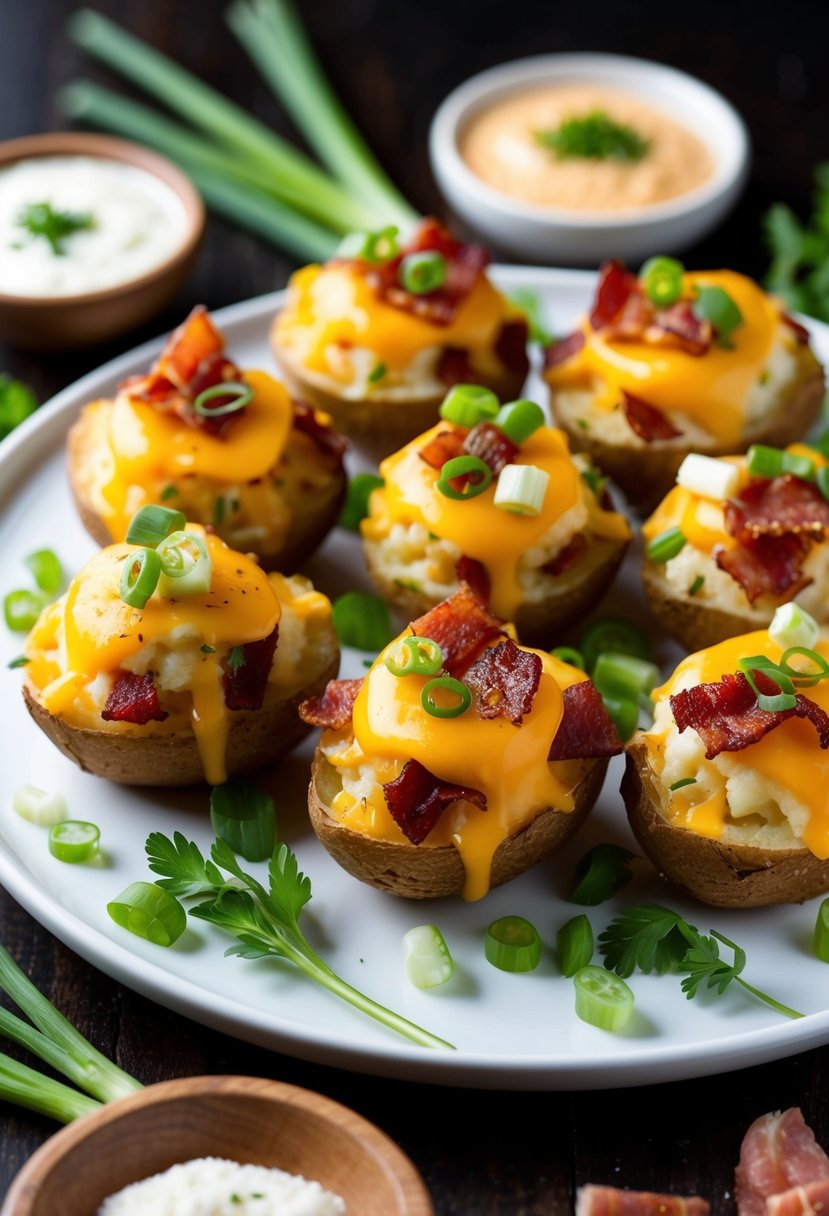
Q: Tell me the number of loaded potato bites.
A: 8